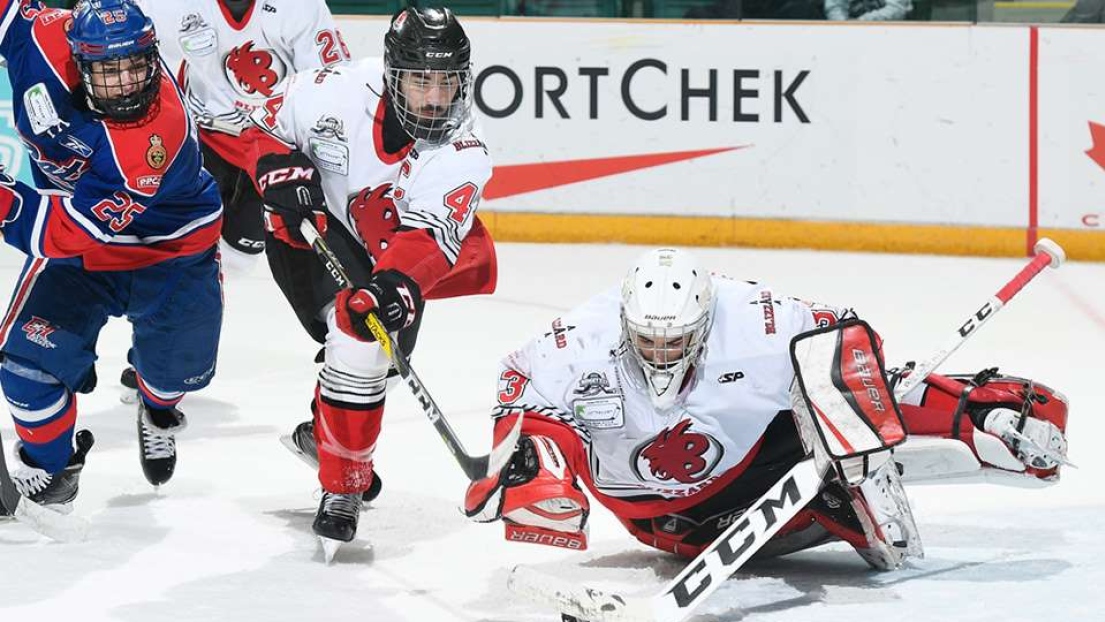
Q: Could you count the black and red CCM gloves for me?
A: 2